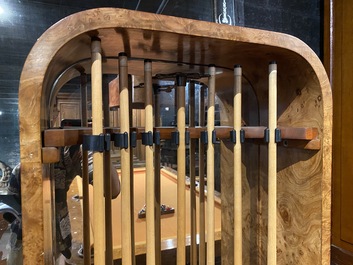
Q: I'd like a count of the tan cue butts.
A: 7